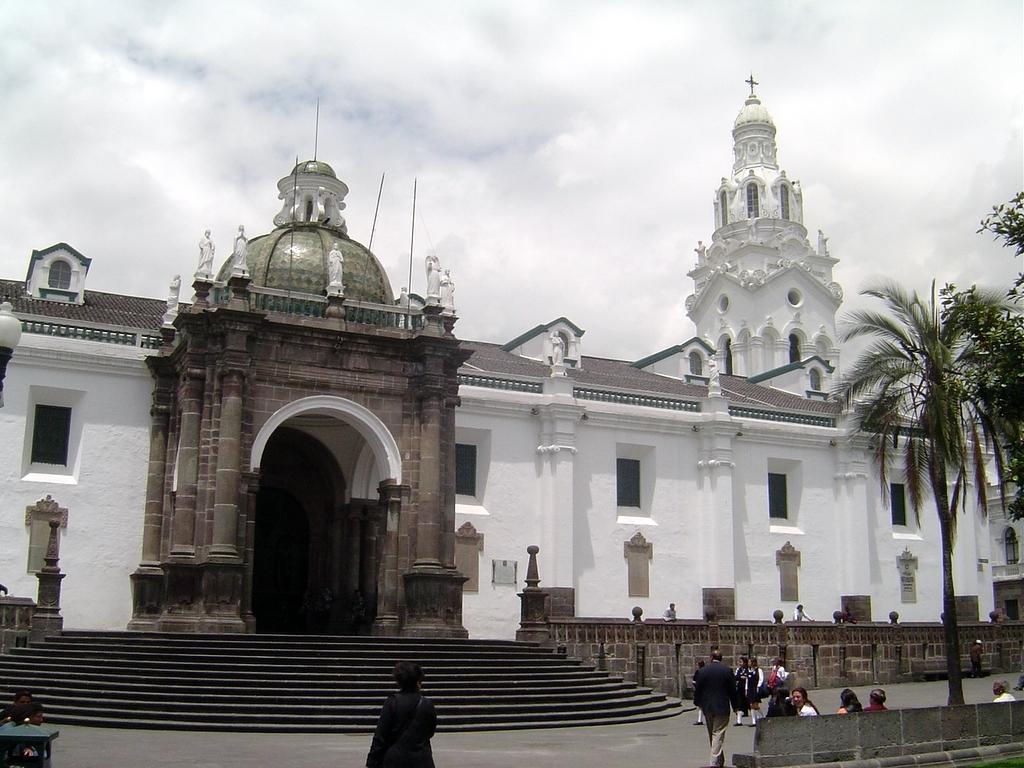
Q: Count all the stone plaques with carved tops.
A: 5